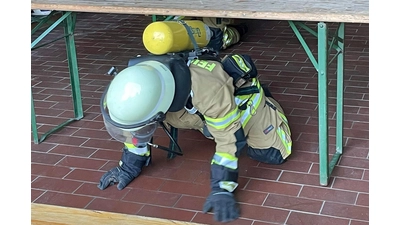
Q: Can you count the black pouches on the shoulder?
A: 1